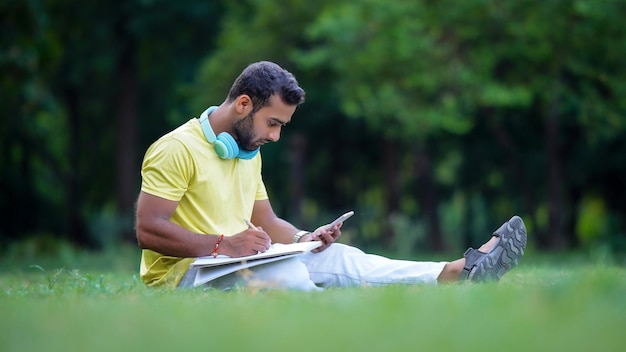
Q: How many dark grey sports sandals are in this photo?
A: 1